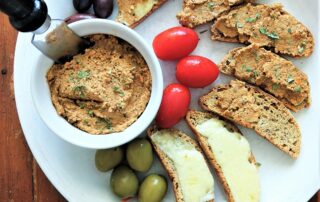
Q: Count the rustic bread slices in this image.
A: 7